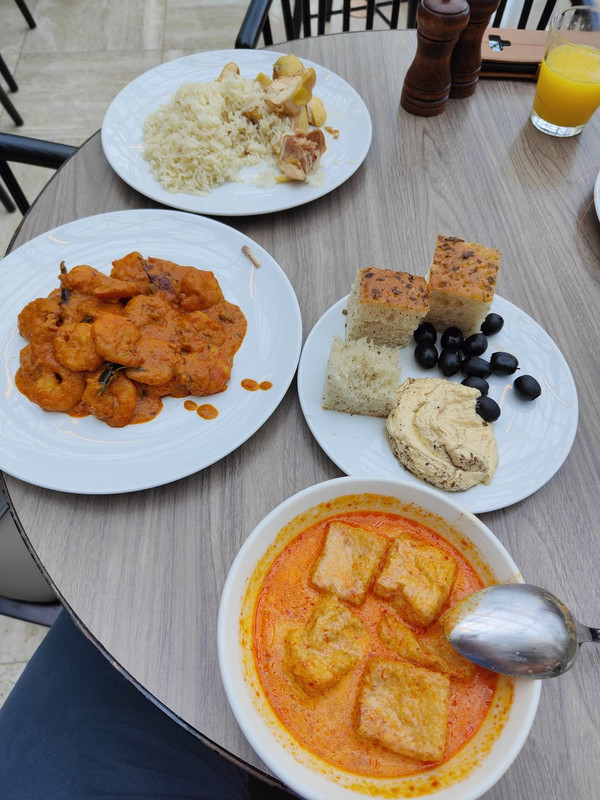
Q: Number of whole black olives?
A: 11